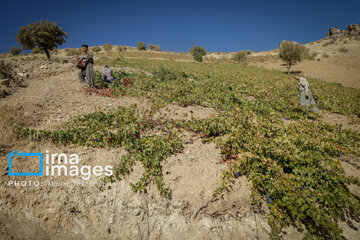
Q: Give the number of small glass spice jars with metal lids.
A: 0